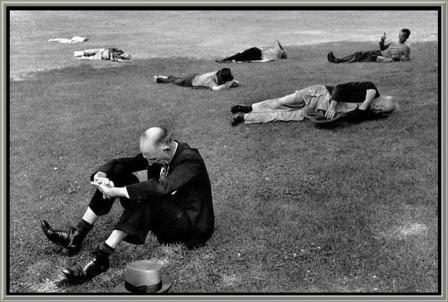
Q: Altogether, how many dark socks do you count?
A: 2